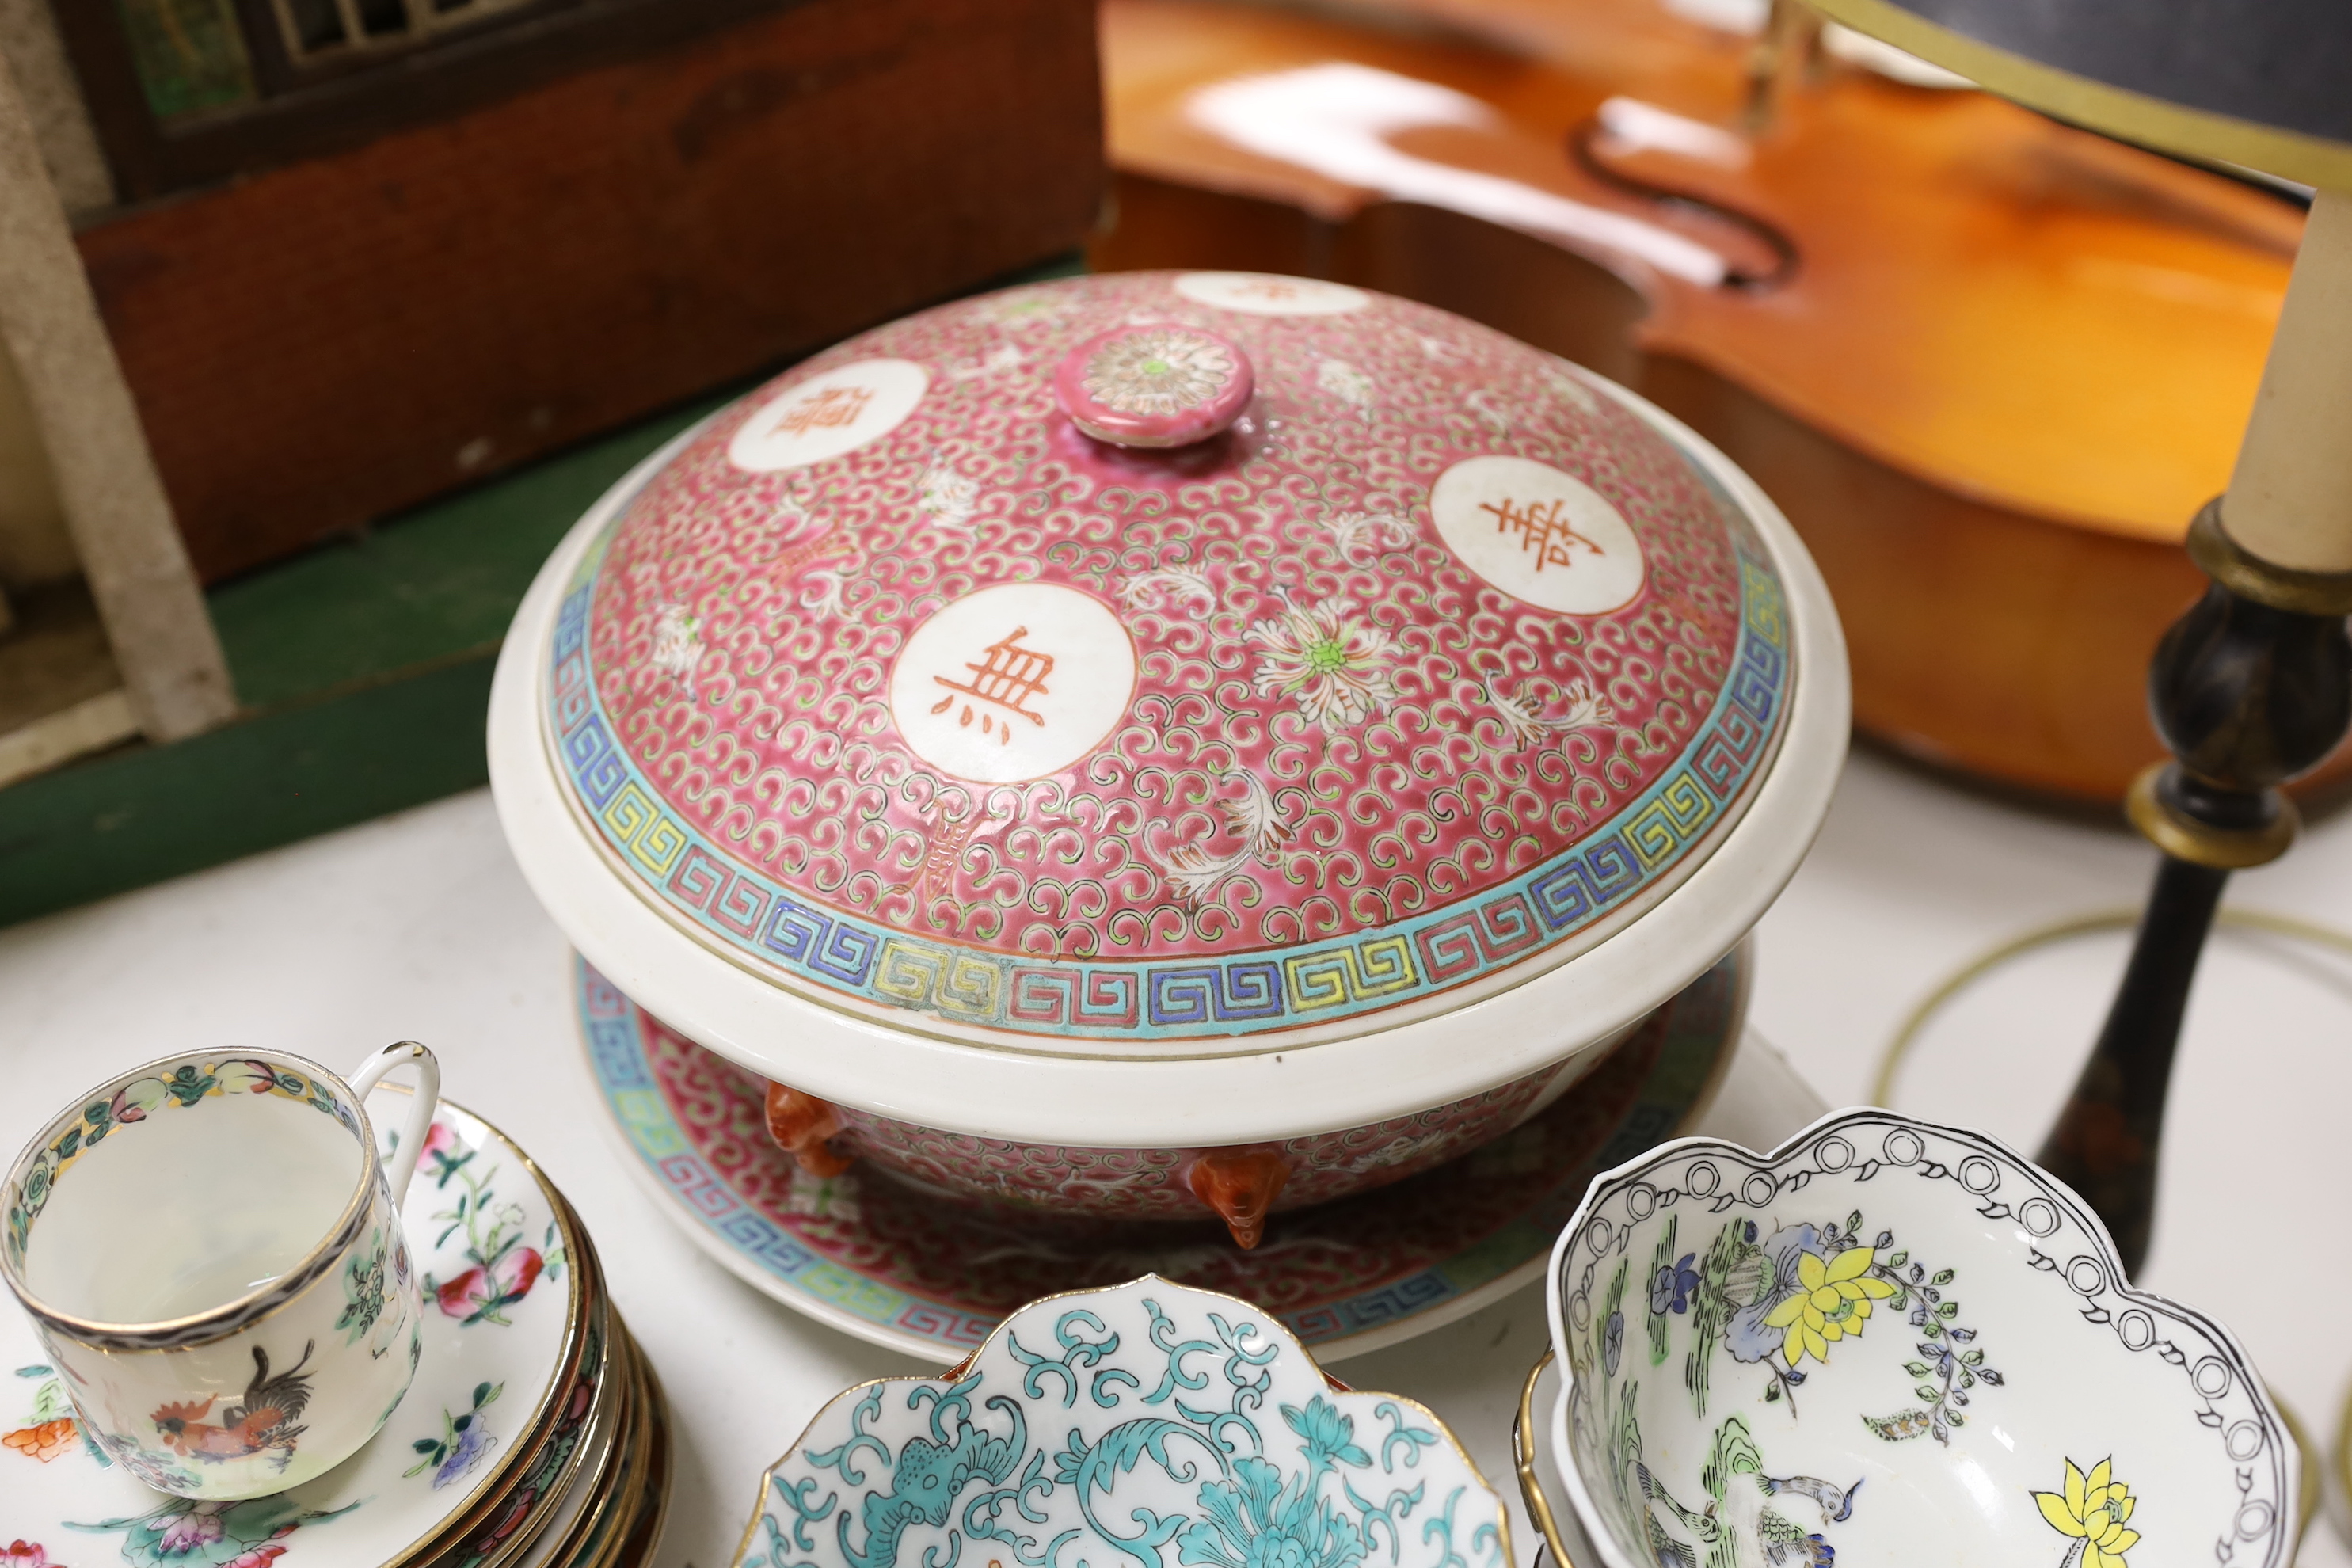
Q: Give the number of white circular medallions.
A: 4